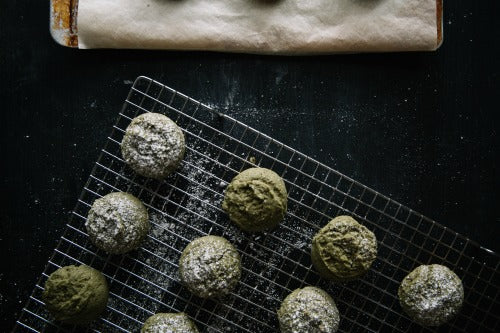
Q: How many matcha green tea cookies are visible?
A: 9